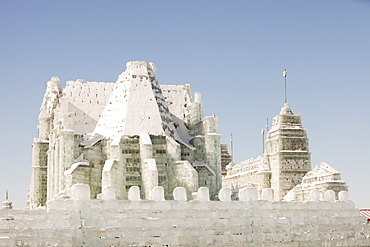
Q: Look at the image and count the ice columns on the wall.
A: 12